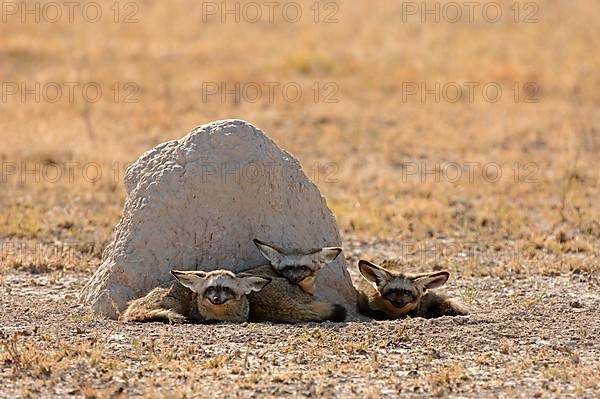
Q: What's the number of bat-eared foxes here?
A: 3